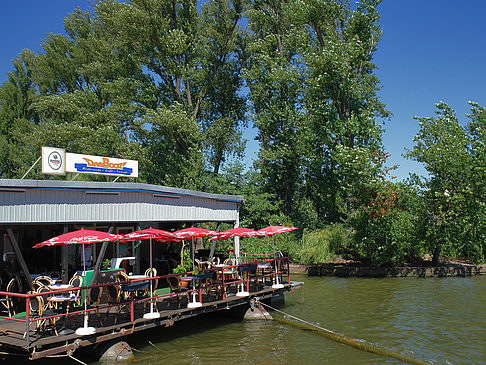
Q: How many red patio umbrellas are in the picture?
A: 5